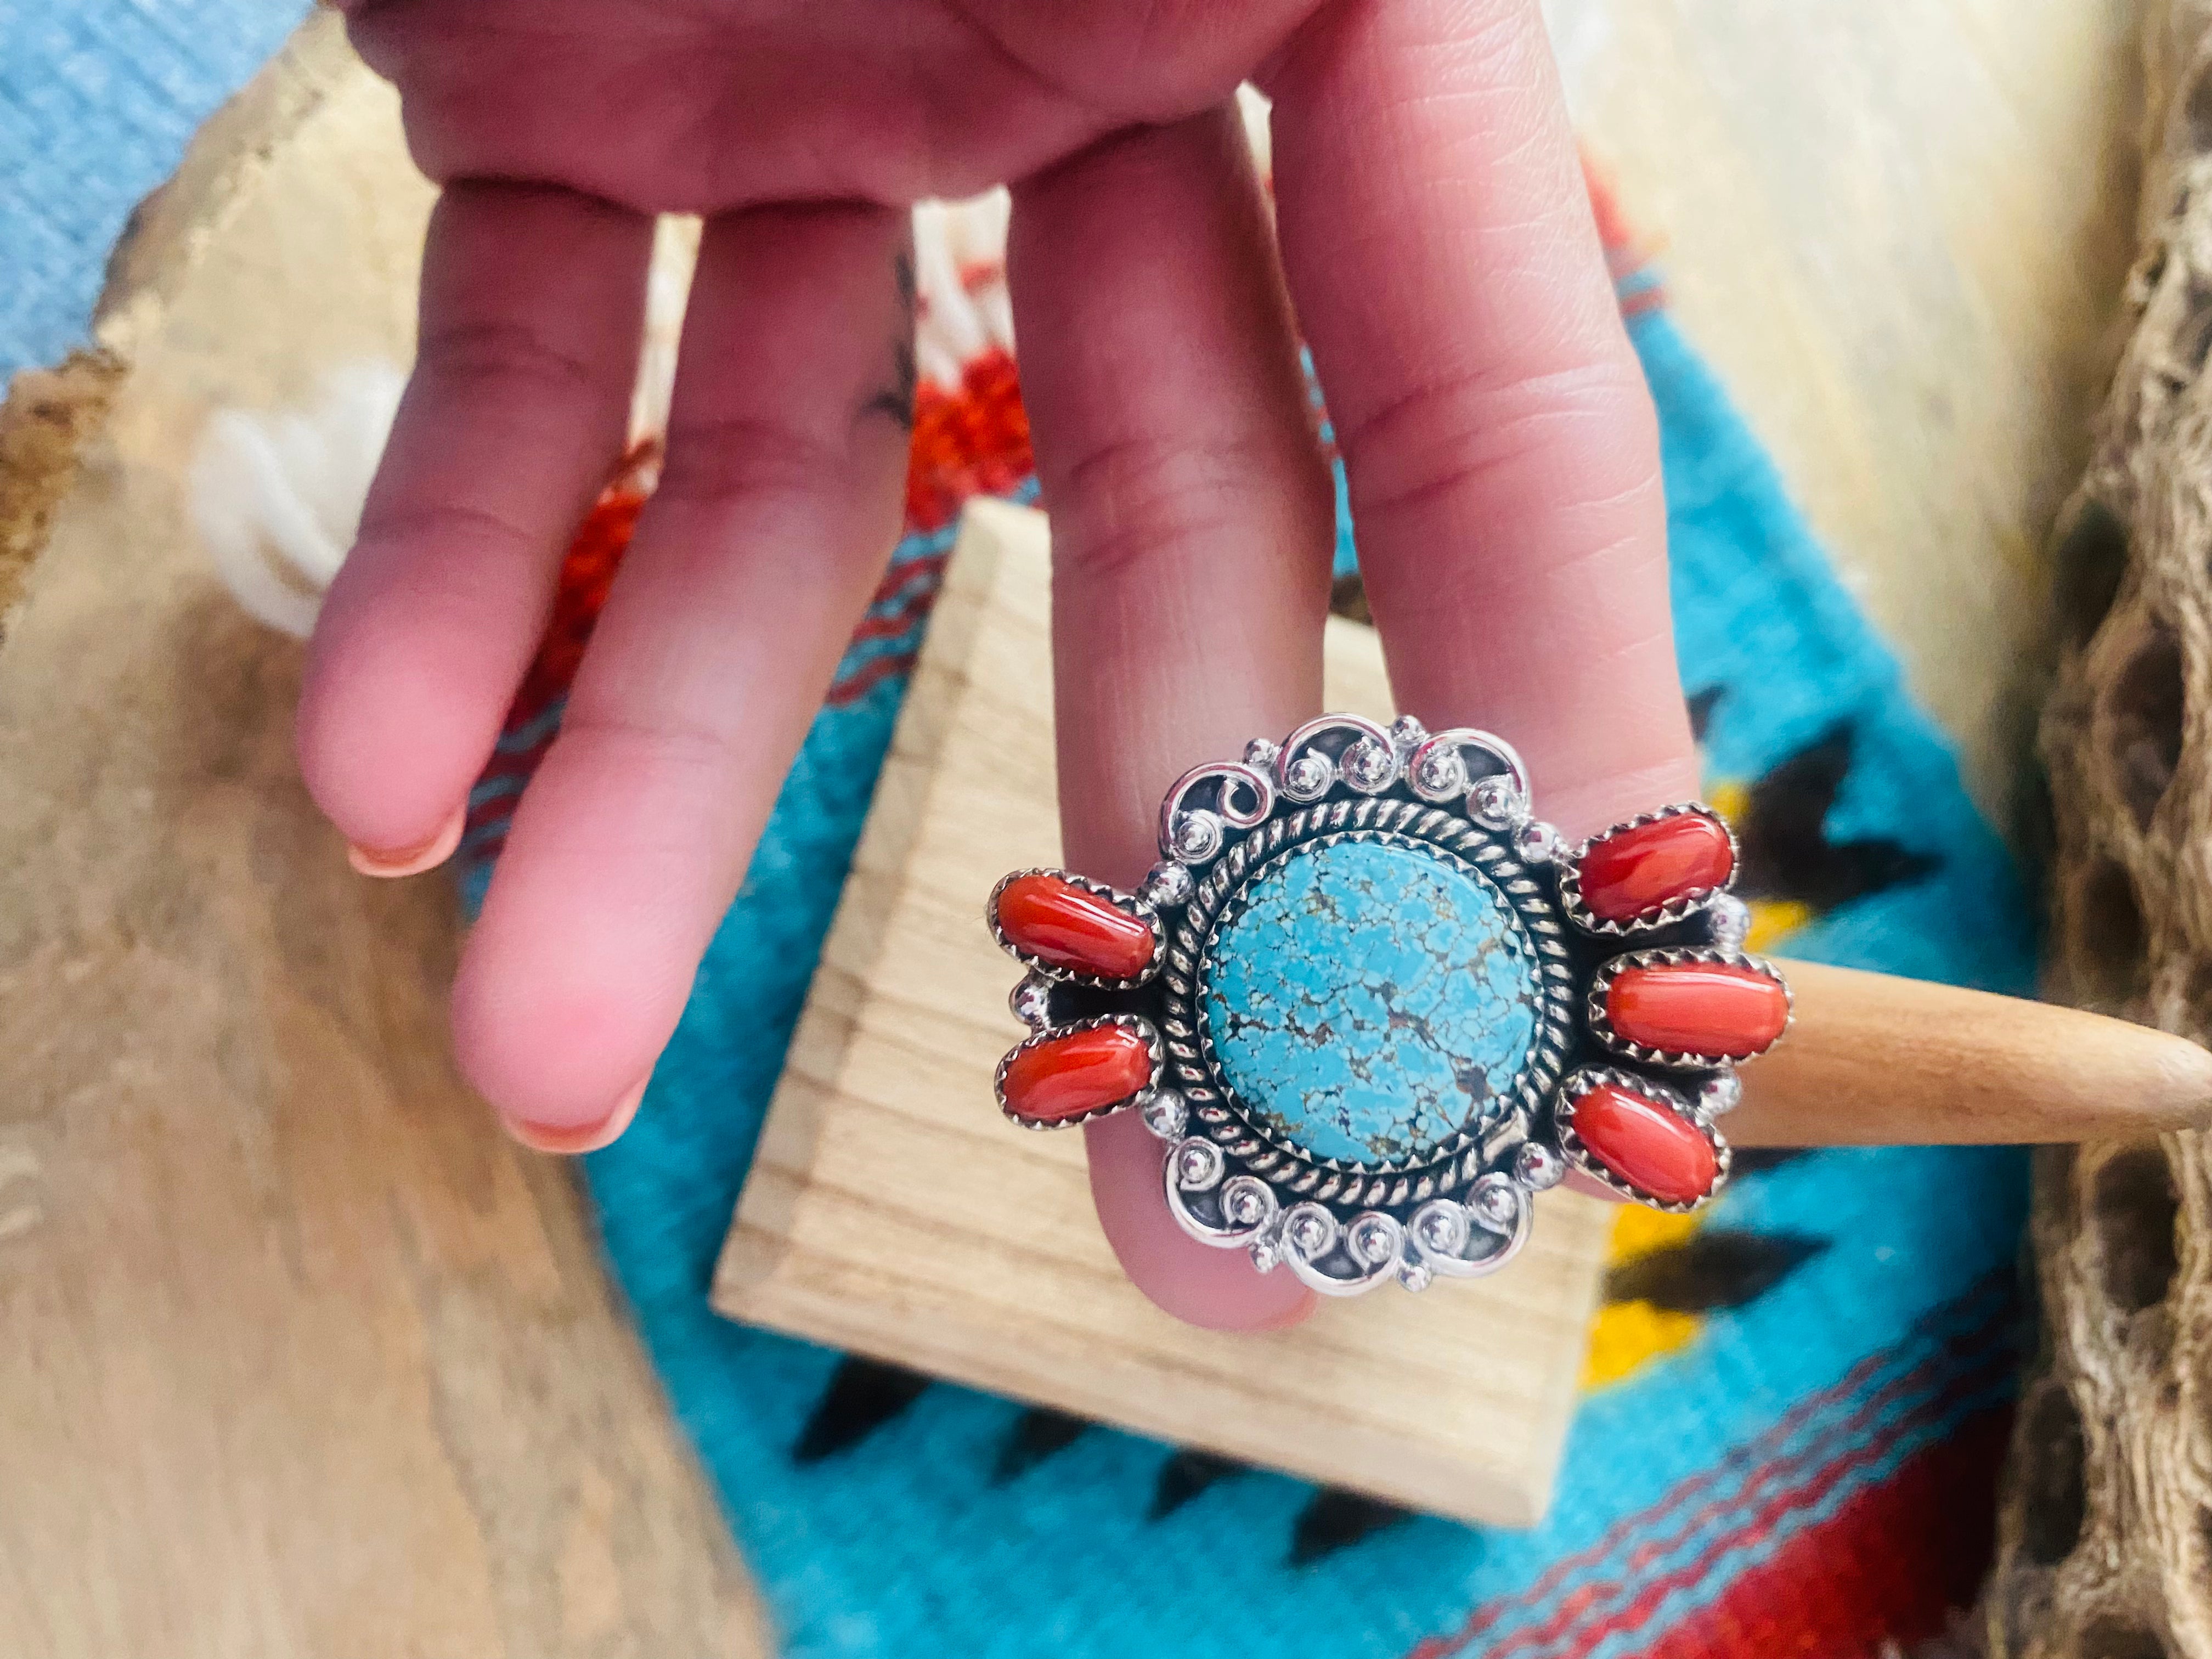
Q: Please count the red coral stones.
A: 5